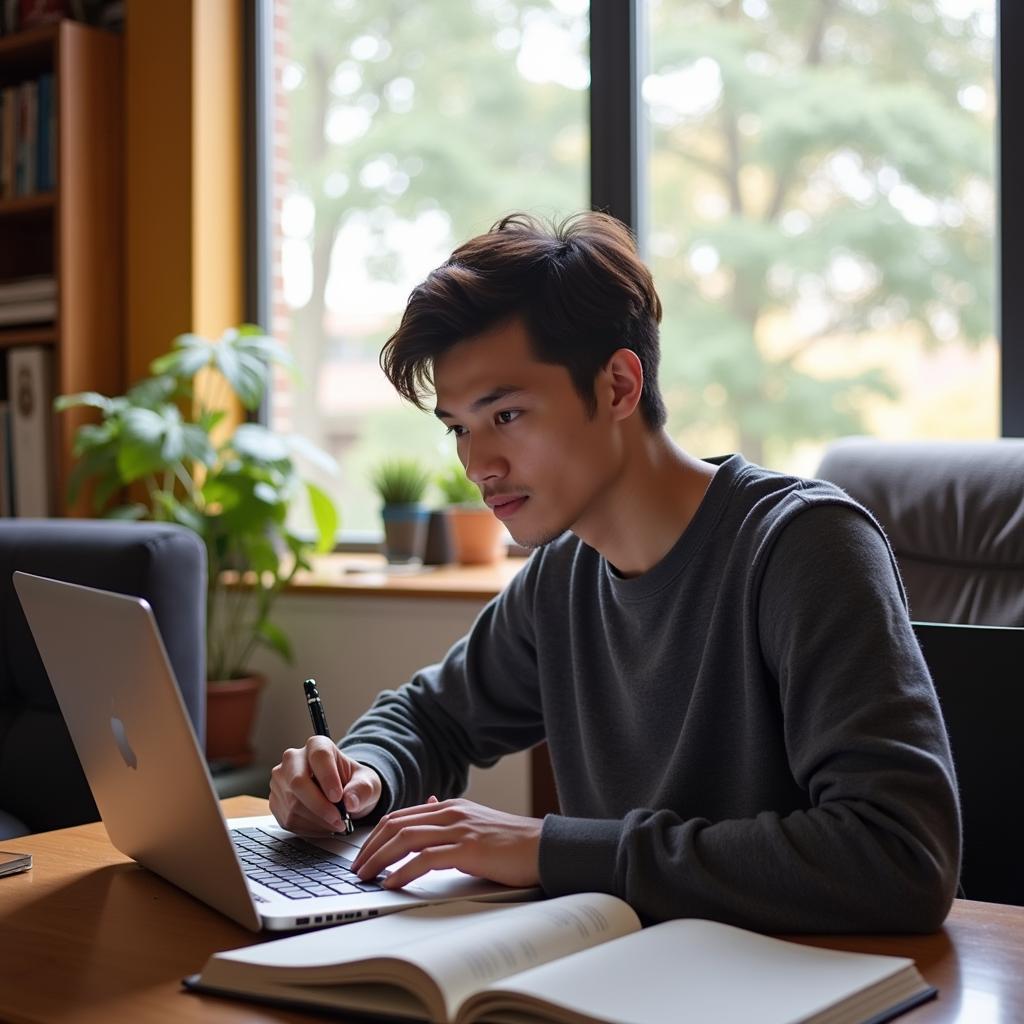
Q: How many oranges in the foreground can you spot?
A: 0